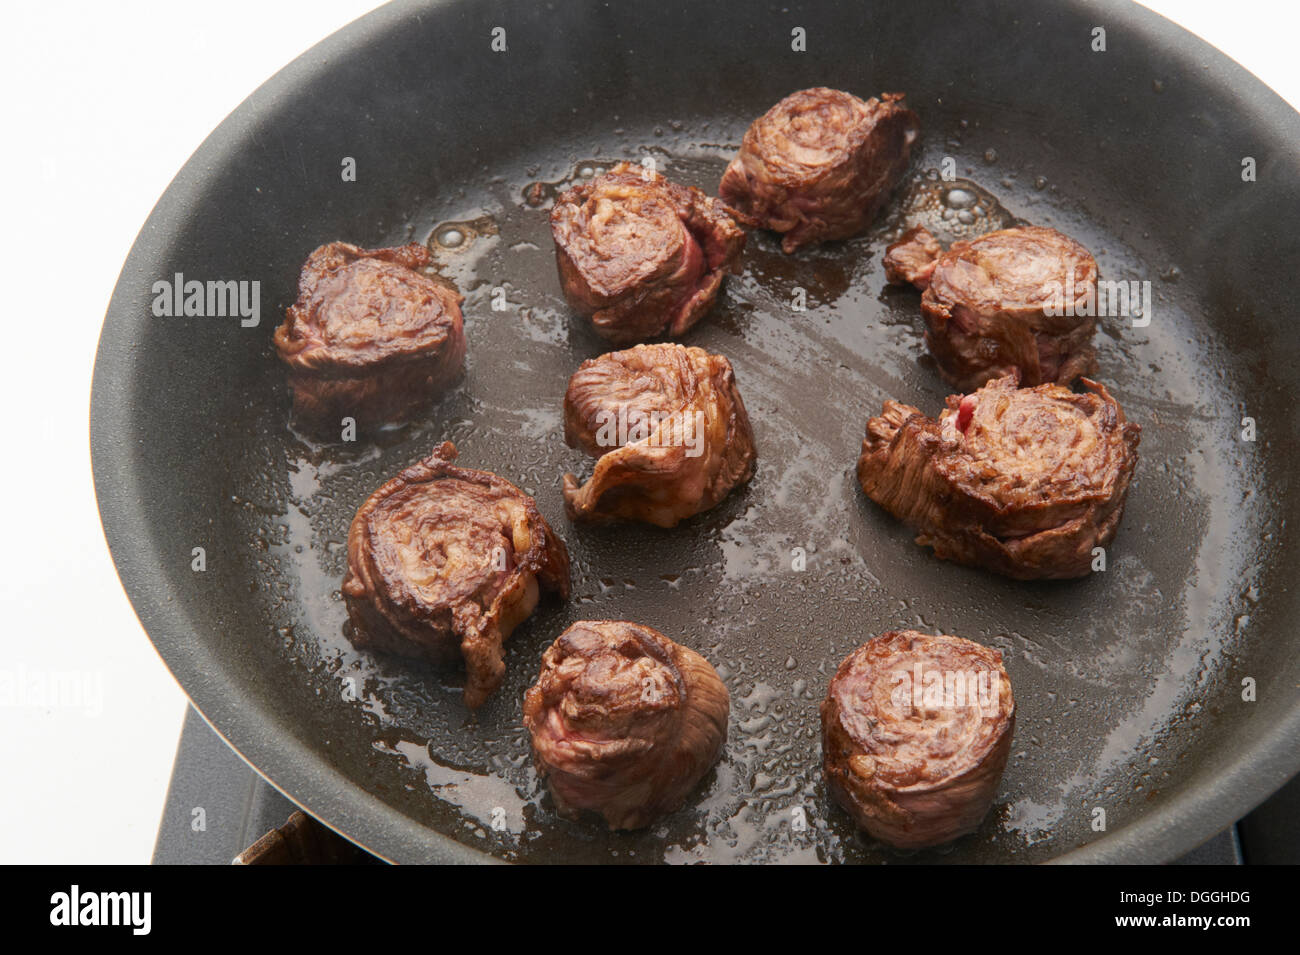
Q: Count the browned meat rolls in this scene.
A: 9